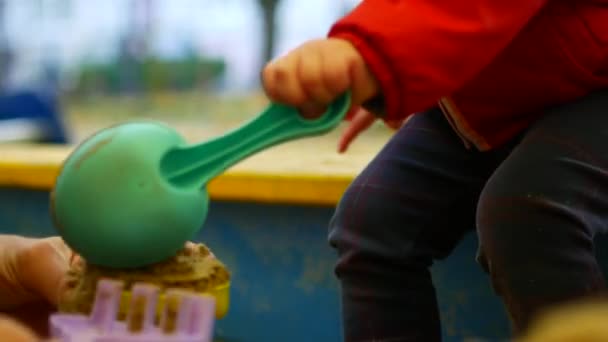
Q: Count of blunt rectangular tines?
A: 4